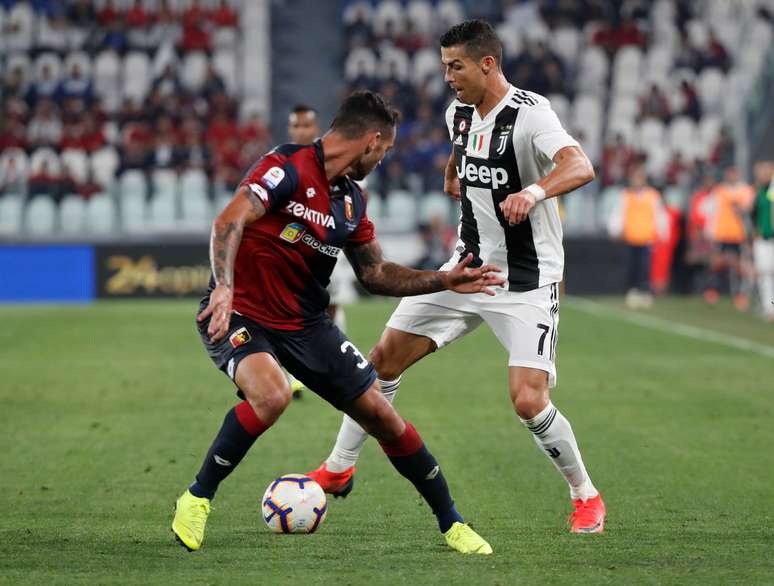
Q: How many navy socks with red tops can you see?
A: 2